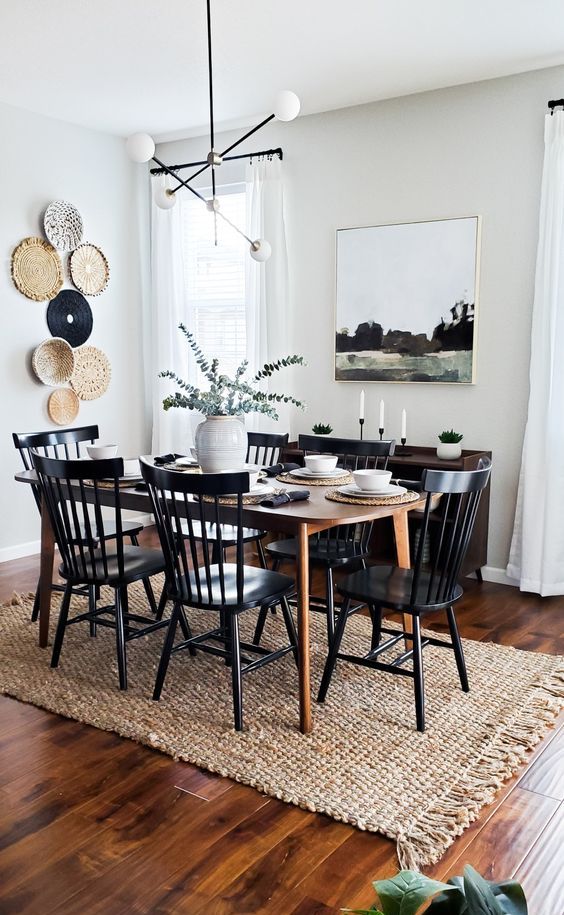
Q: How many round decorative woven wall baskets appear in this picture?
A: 7